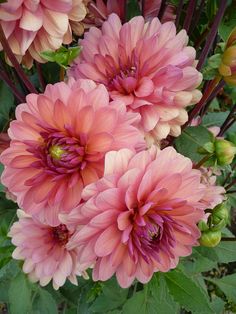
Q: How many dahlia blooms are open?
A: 5